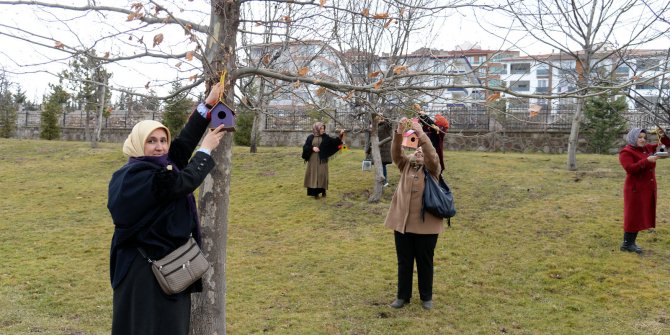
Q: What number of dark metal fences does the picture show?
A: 1